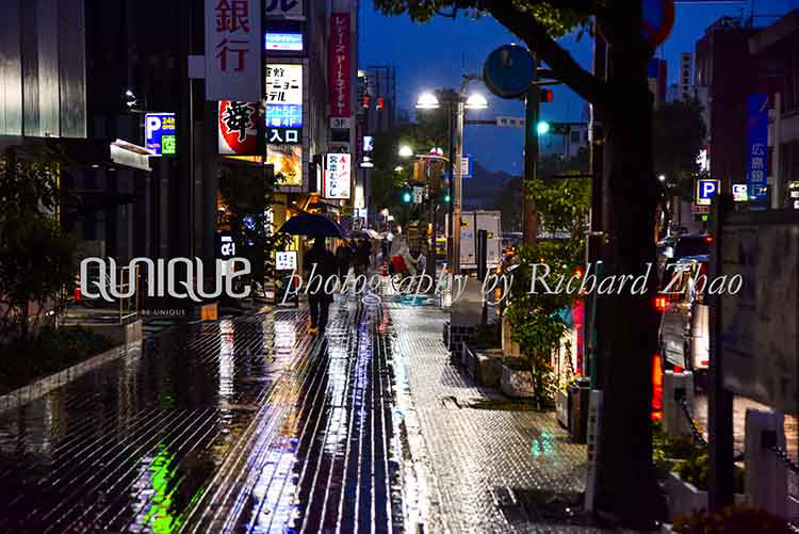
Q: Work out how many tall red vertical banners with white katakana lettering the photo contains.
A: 1